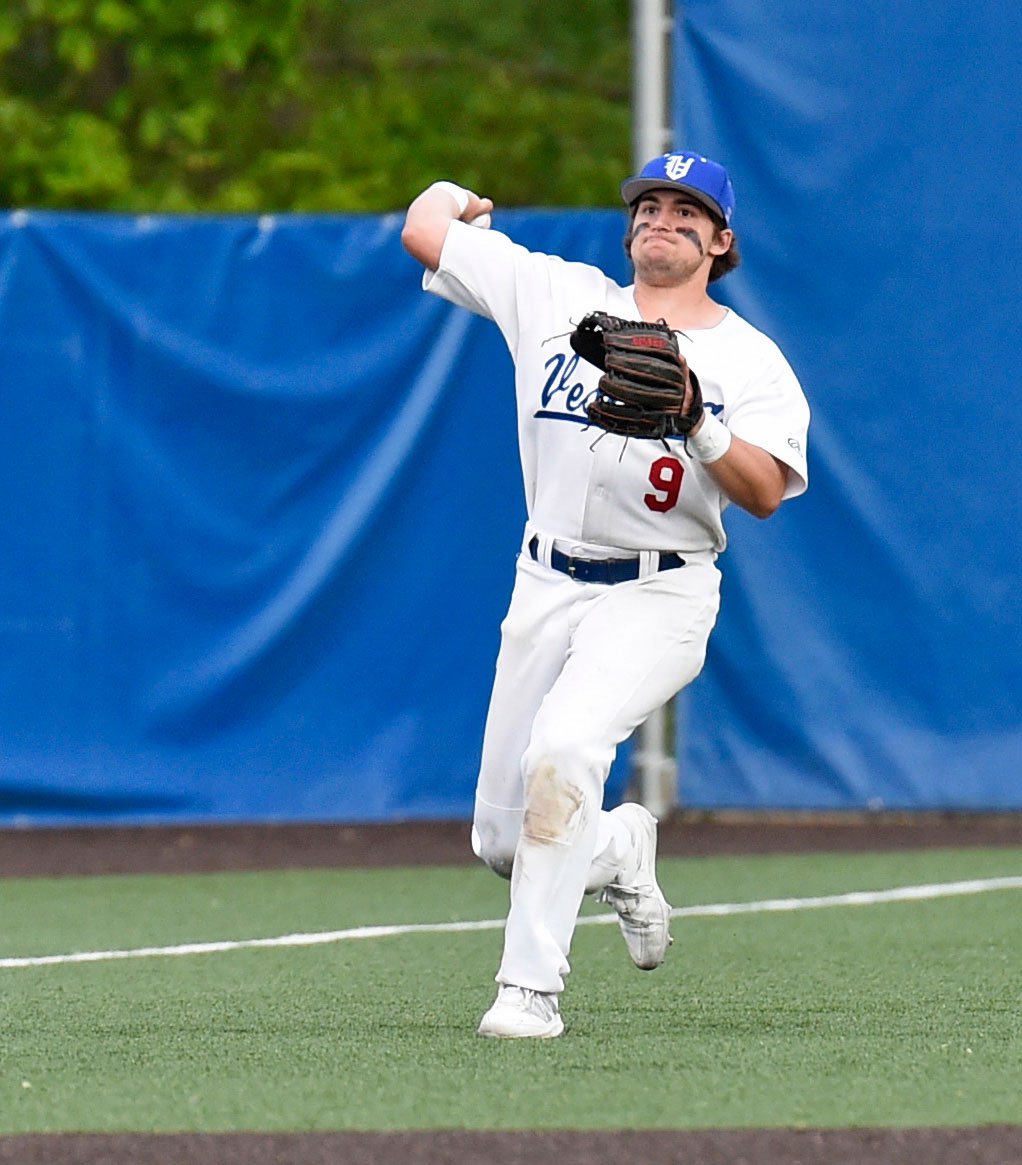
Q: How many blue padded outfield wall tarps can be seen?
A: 2